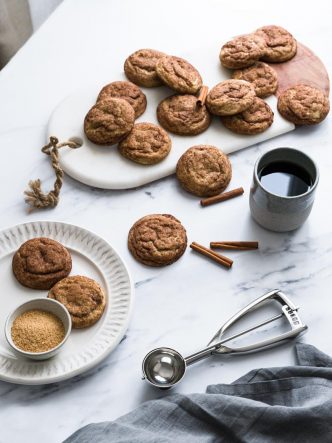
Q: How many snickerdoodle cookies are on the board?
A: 12